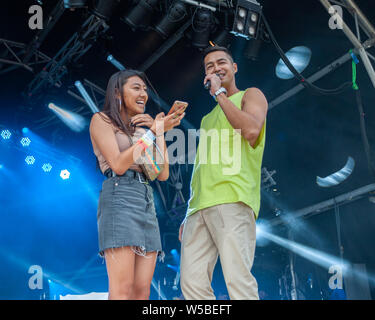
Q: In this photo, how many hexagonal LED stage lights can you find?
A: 5